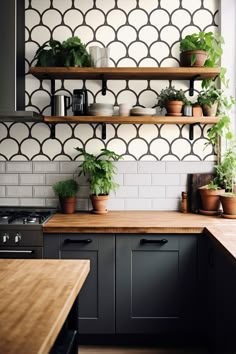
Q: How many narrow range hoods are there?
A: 1